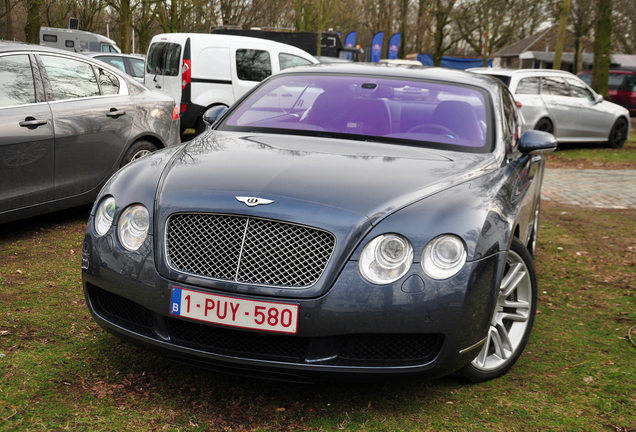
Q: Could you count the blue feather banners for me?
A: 3